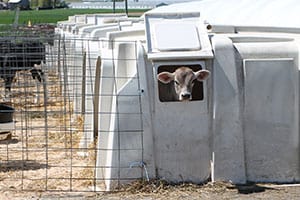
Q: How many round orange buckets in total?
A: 0